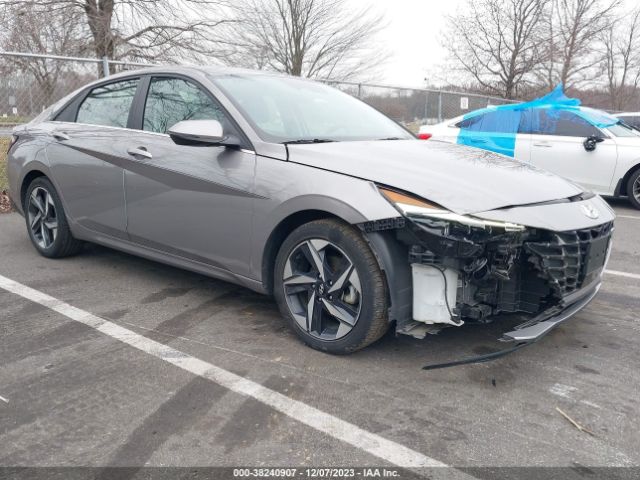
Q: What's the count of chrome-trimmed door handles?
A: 2